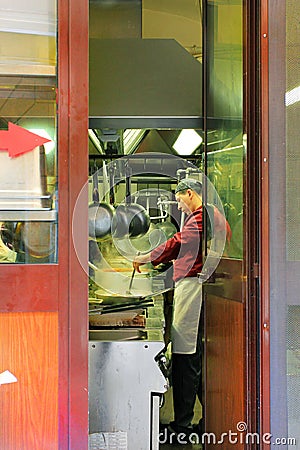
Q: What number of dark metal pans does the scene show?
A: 3